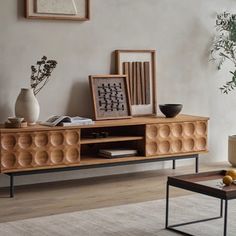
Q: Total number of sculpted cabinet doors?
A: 2